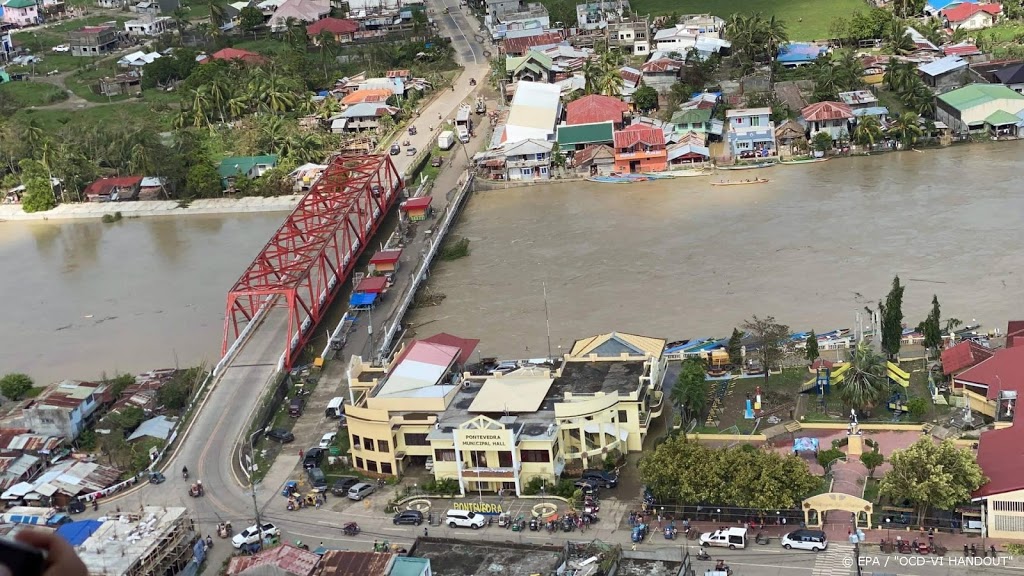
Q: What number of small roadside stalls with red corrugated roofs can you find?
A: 3